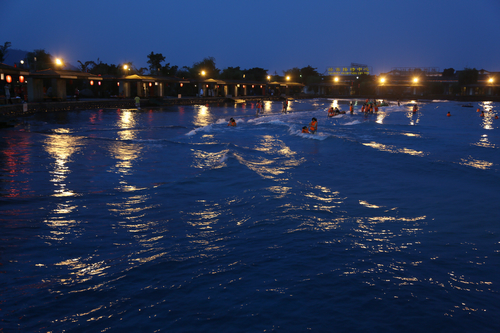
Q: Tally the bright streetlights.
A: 9